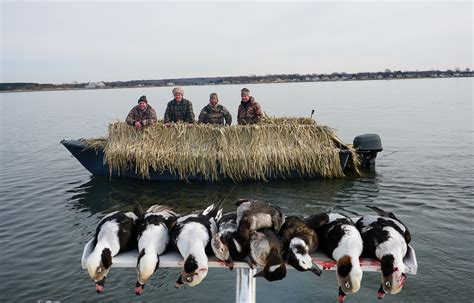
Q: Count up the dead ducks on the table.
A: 9